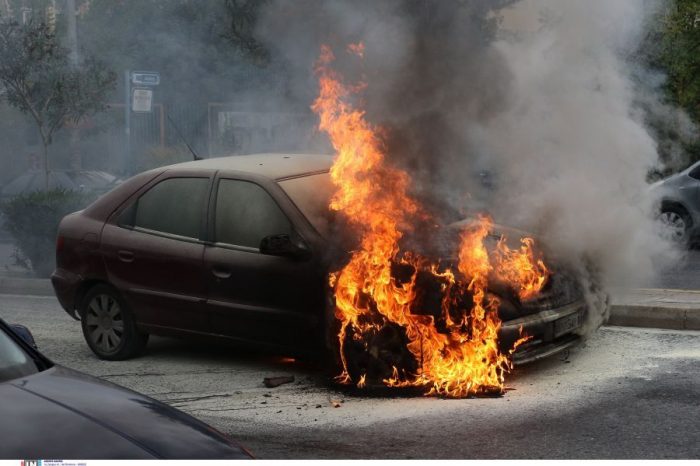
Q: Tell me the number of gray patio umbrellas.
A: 0